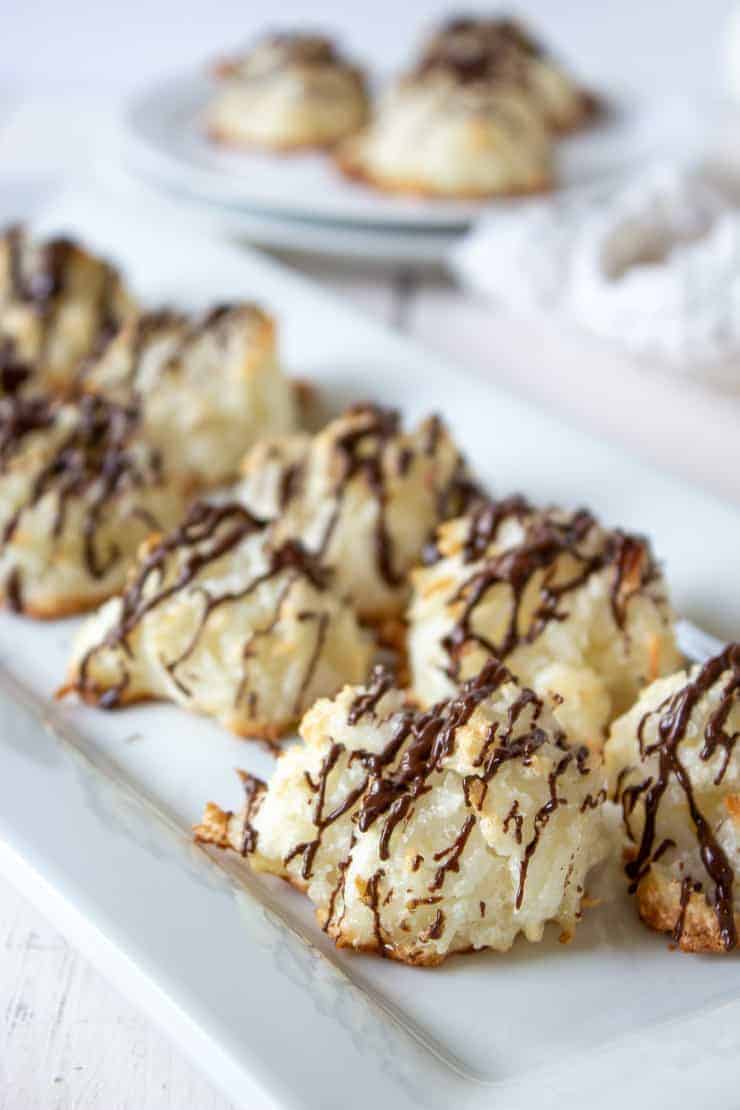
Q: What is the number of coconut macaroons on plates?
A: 11